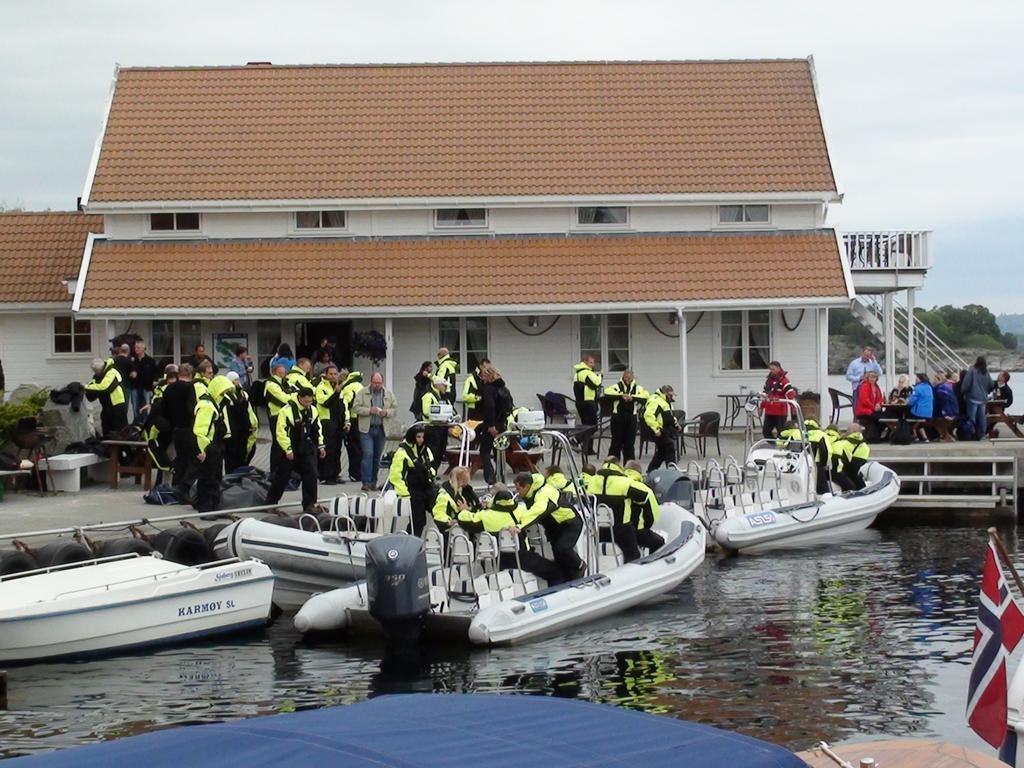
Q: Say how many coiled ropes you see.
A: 3